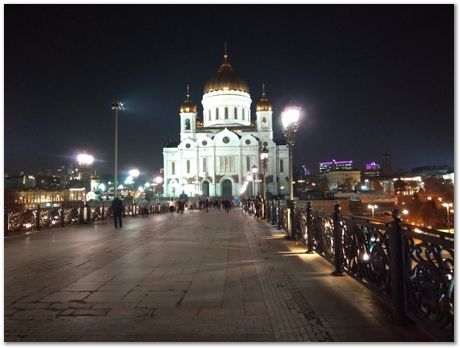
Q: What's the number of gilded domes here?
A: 3